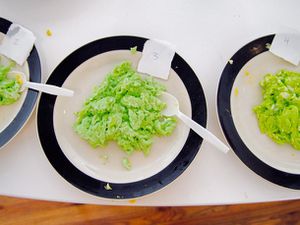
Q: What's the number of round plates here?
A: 3